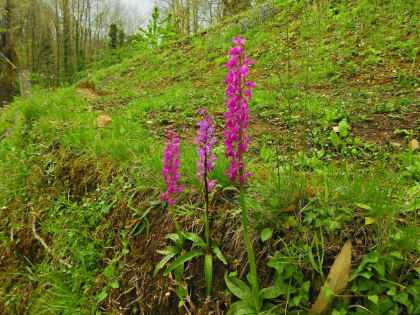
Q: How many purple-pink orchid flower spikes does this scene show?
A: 3